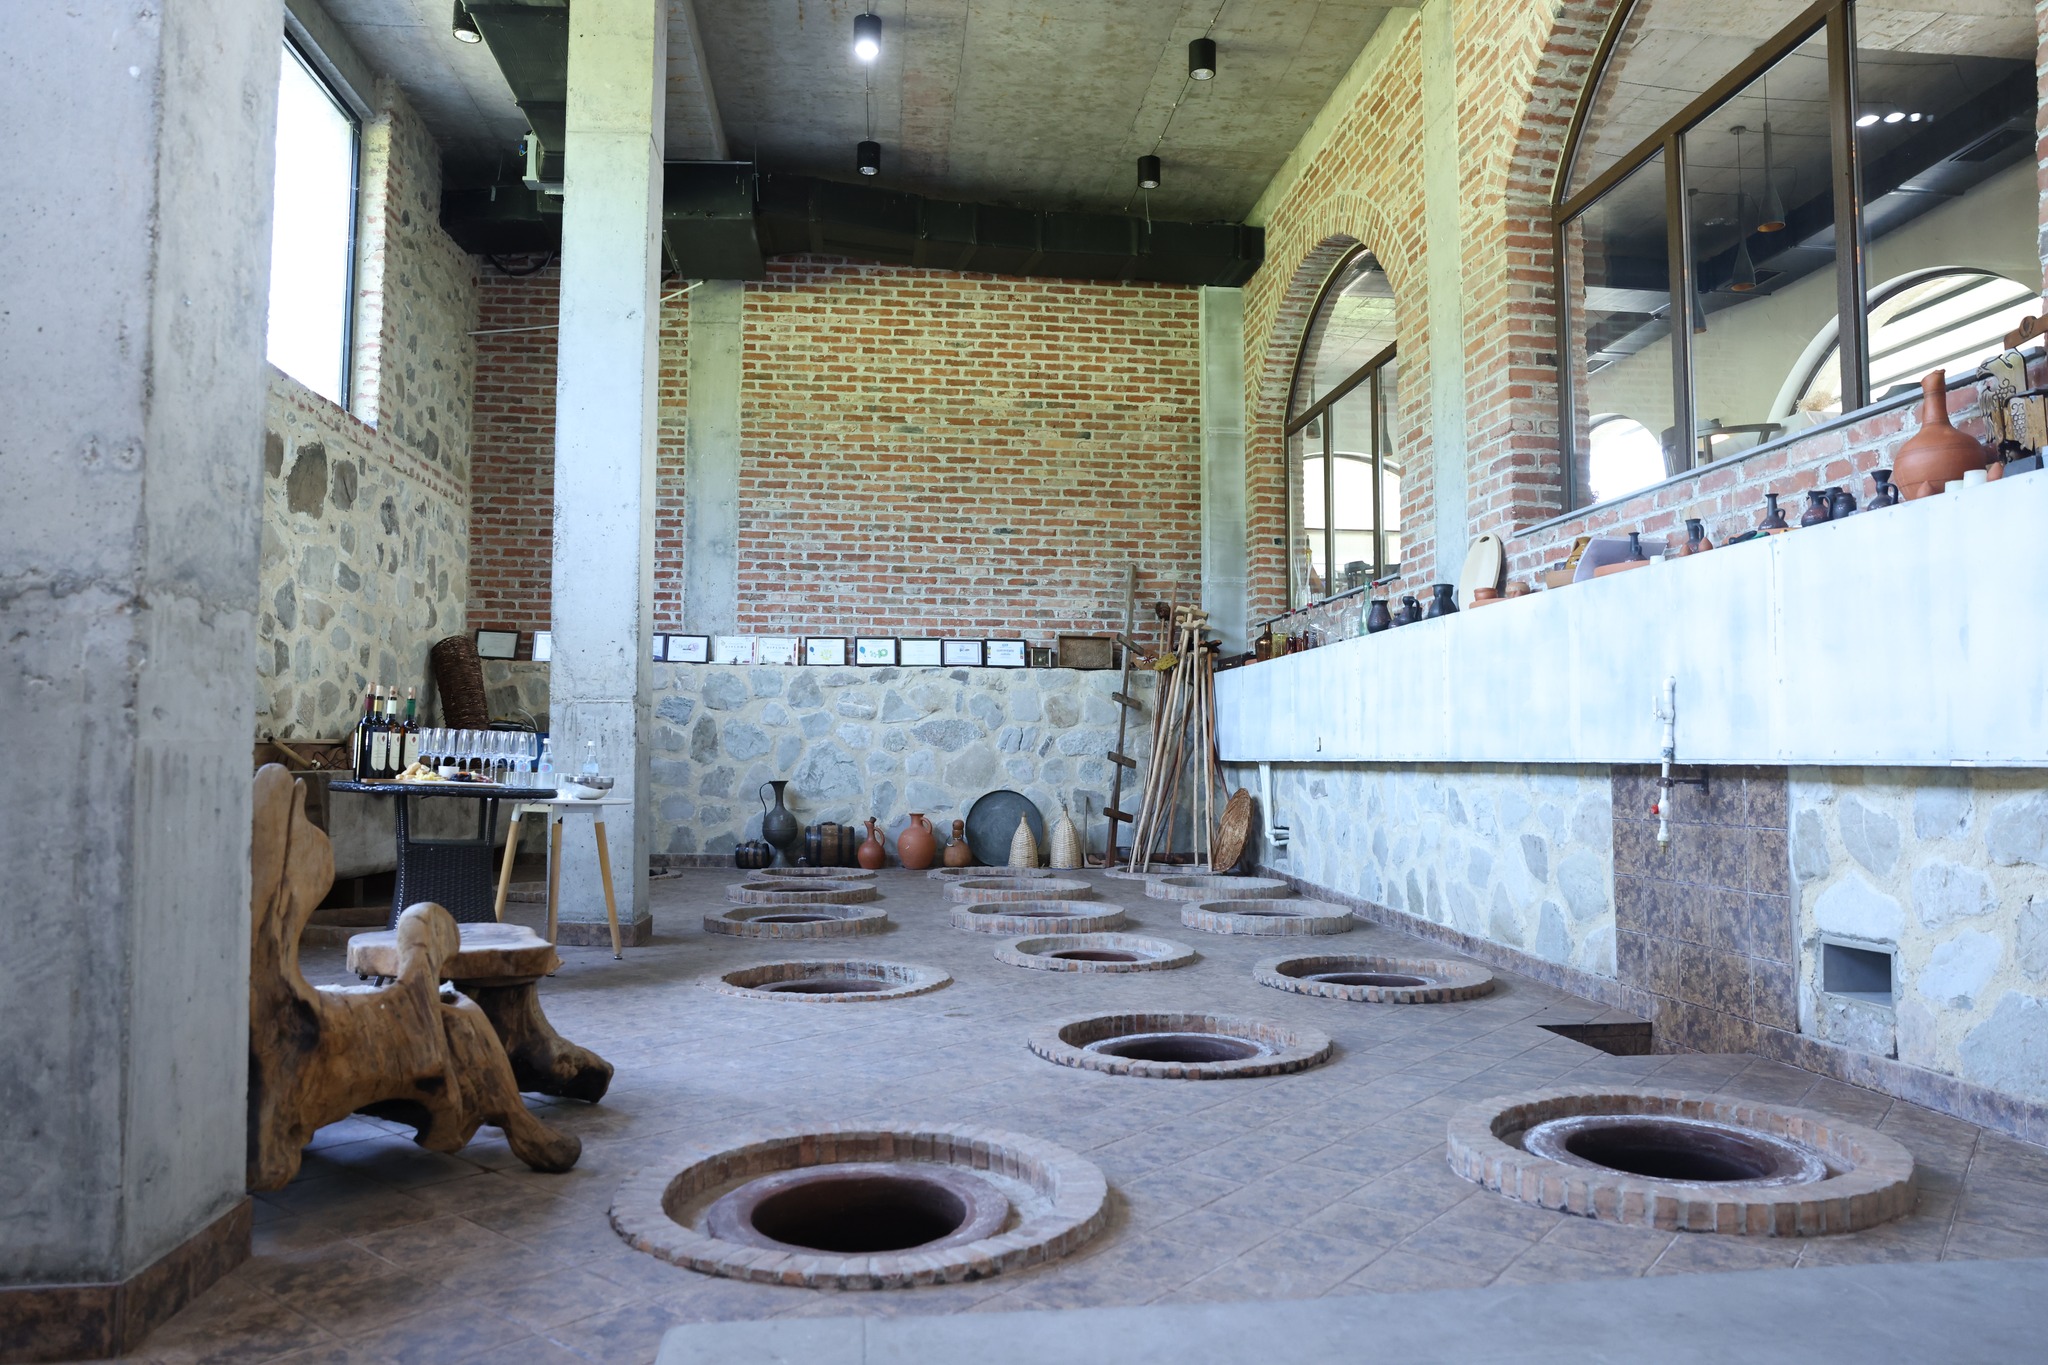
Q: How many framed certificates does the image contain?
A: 11